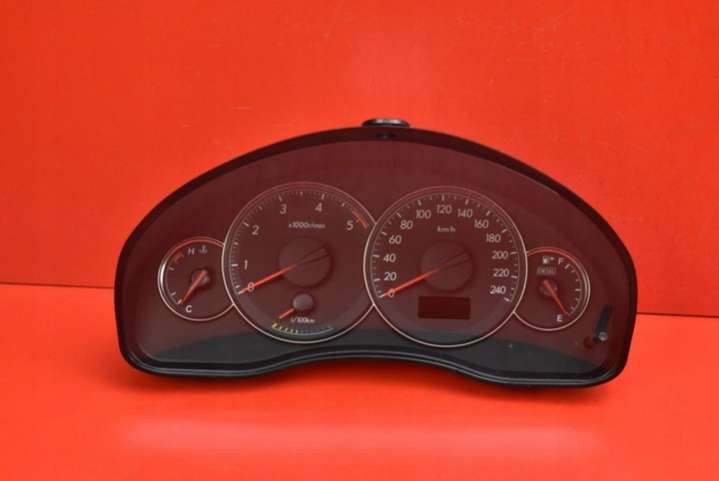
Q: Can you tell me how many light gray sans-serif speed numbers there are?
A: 13